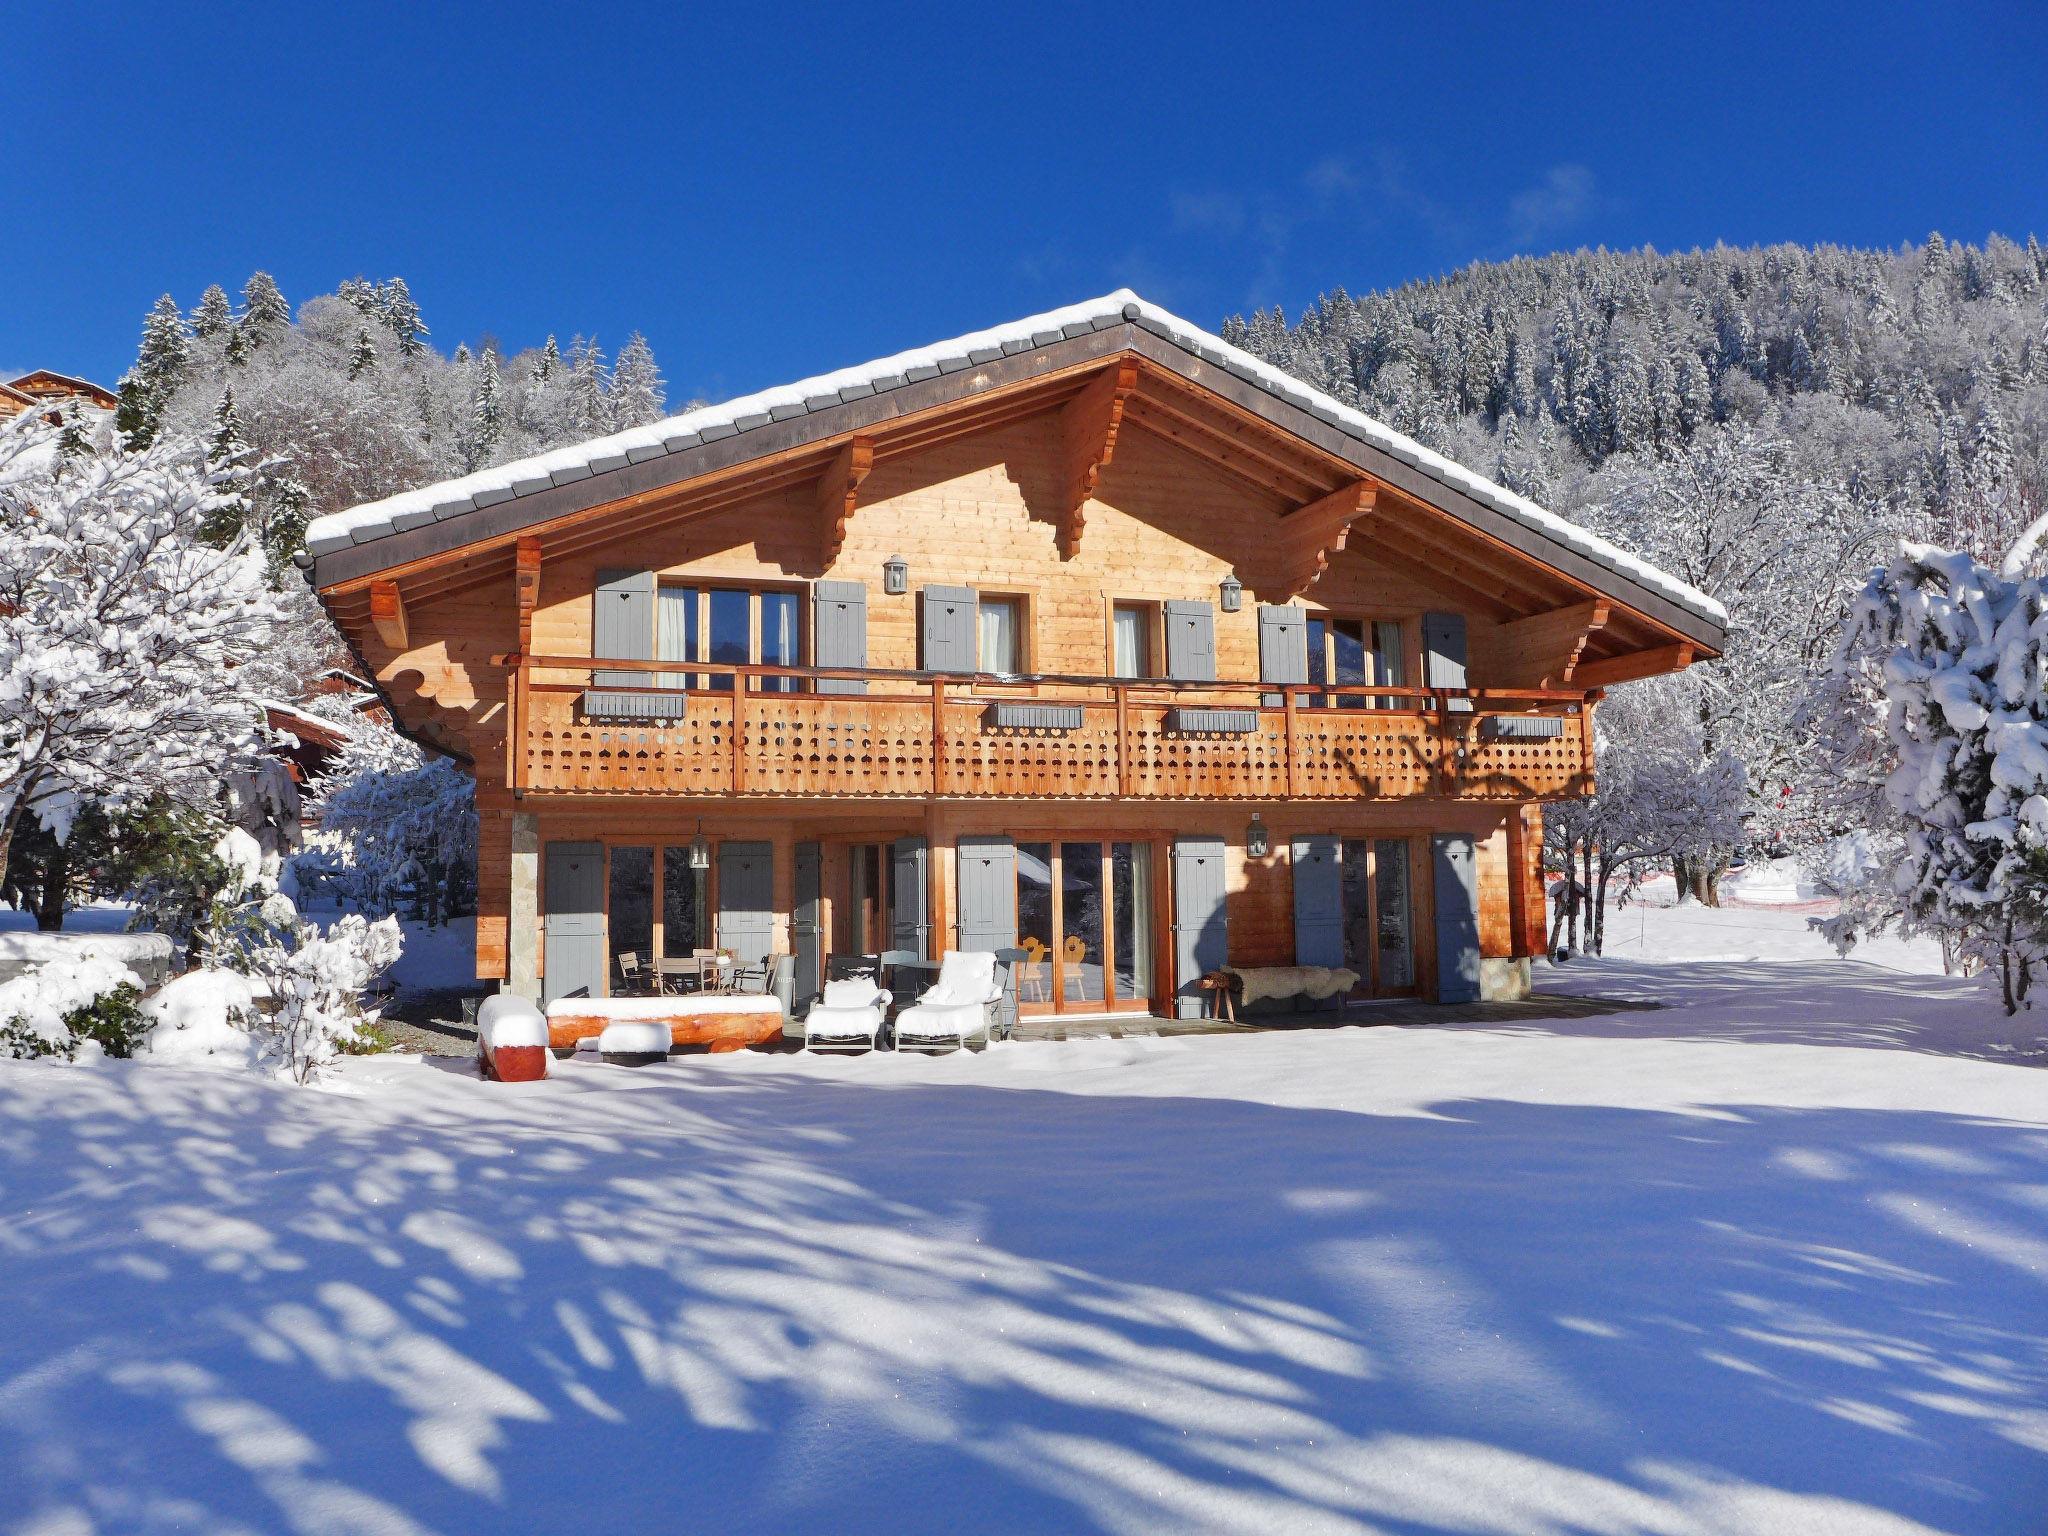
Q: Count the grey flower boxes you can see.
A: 4